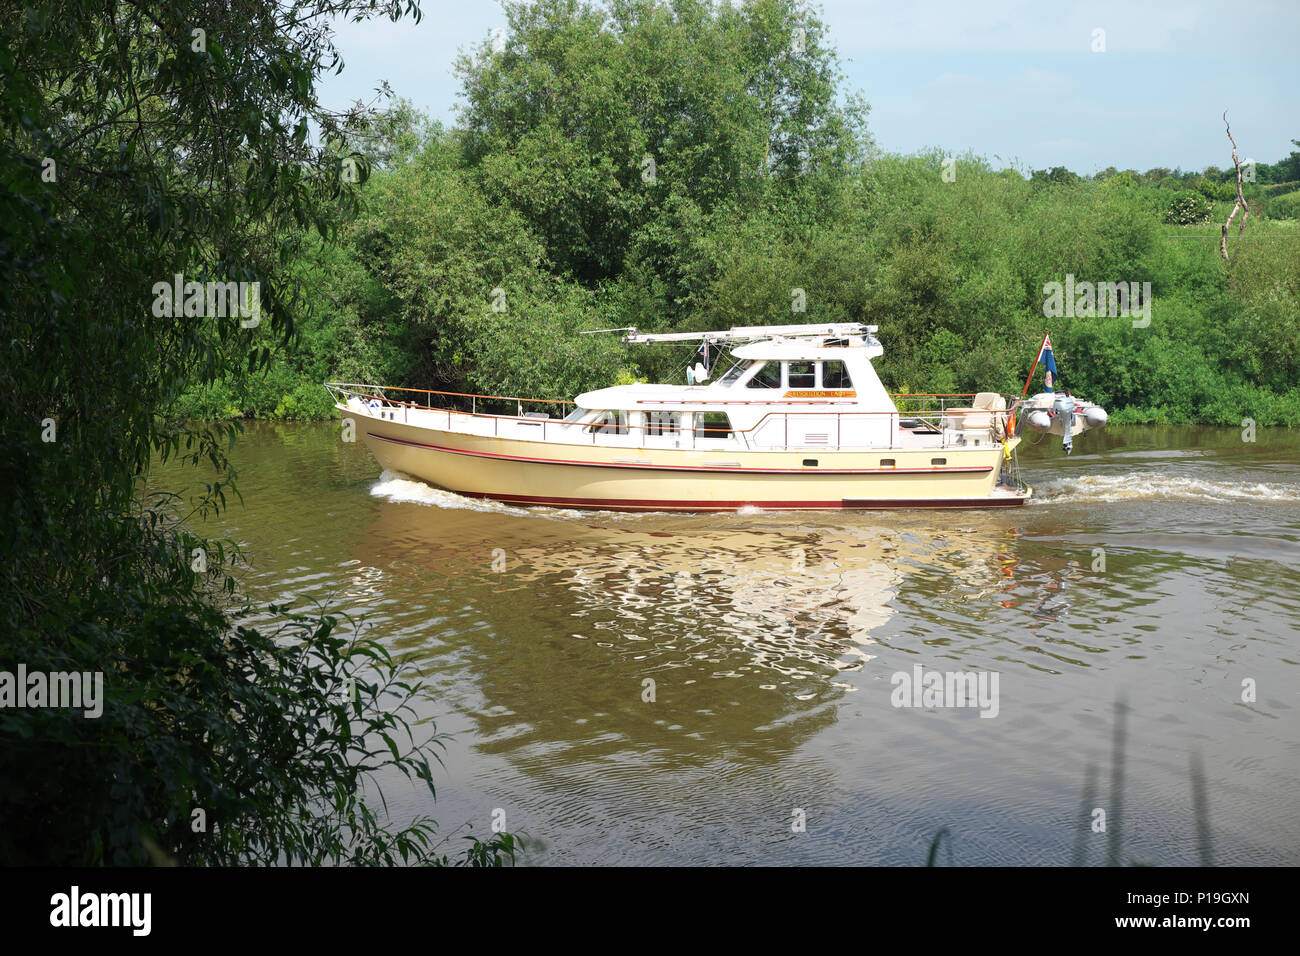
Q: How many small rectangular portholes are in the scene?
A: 3